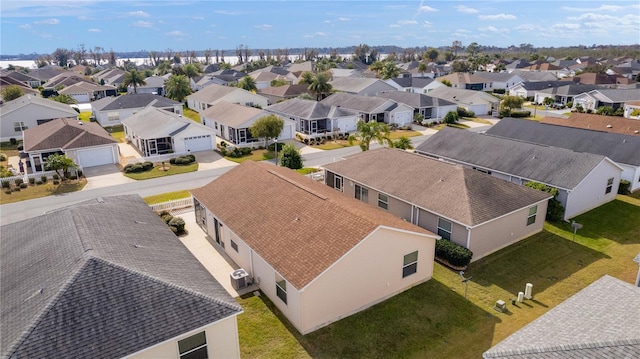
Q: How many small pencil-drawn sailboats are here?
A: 0